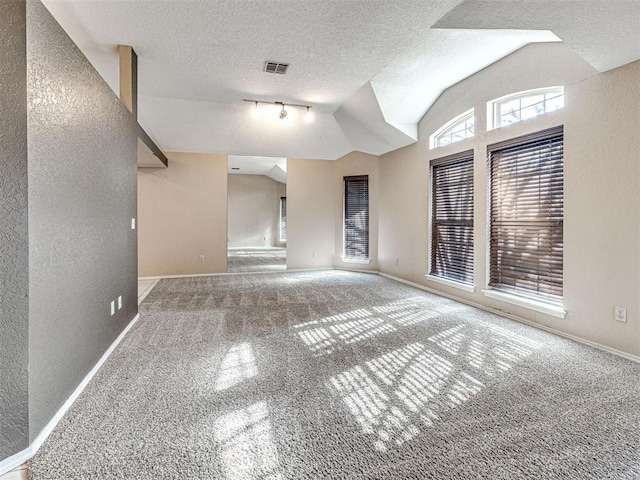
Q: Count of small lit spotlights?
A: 3